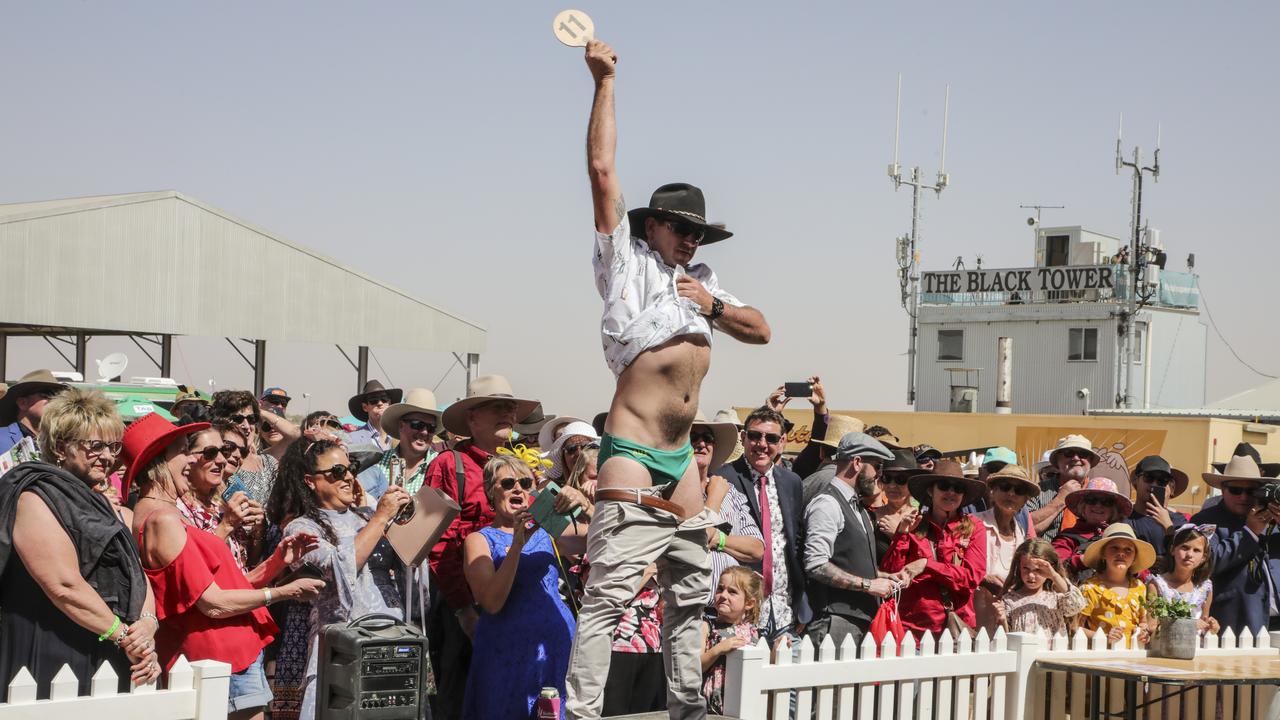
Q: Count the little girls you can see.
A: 4